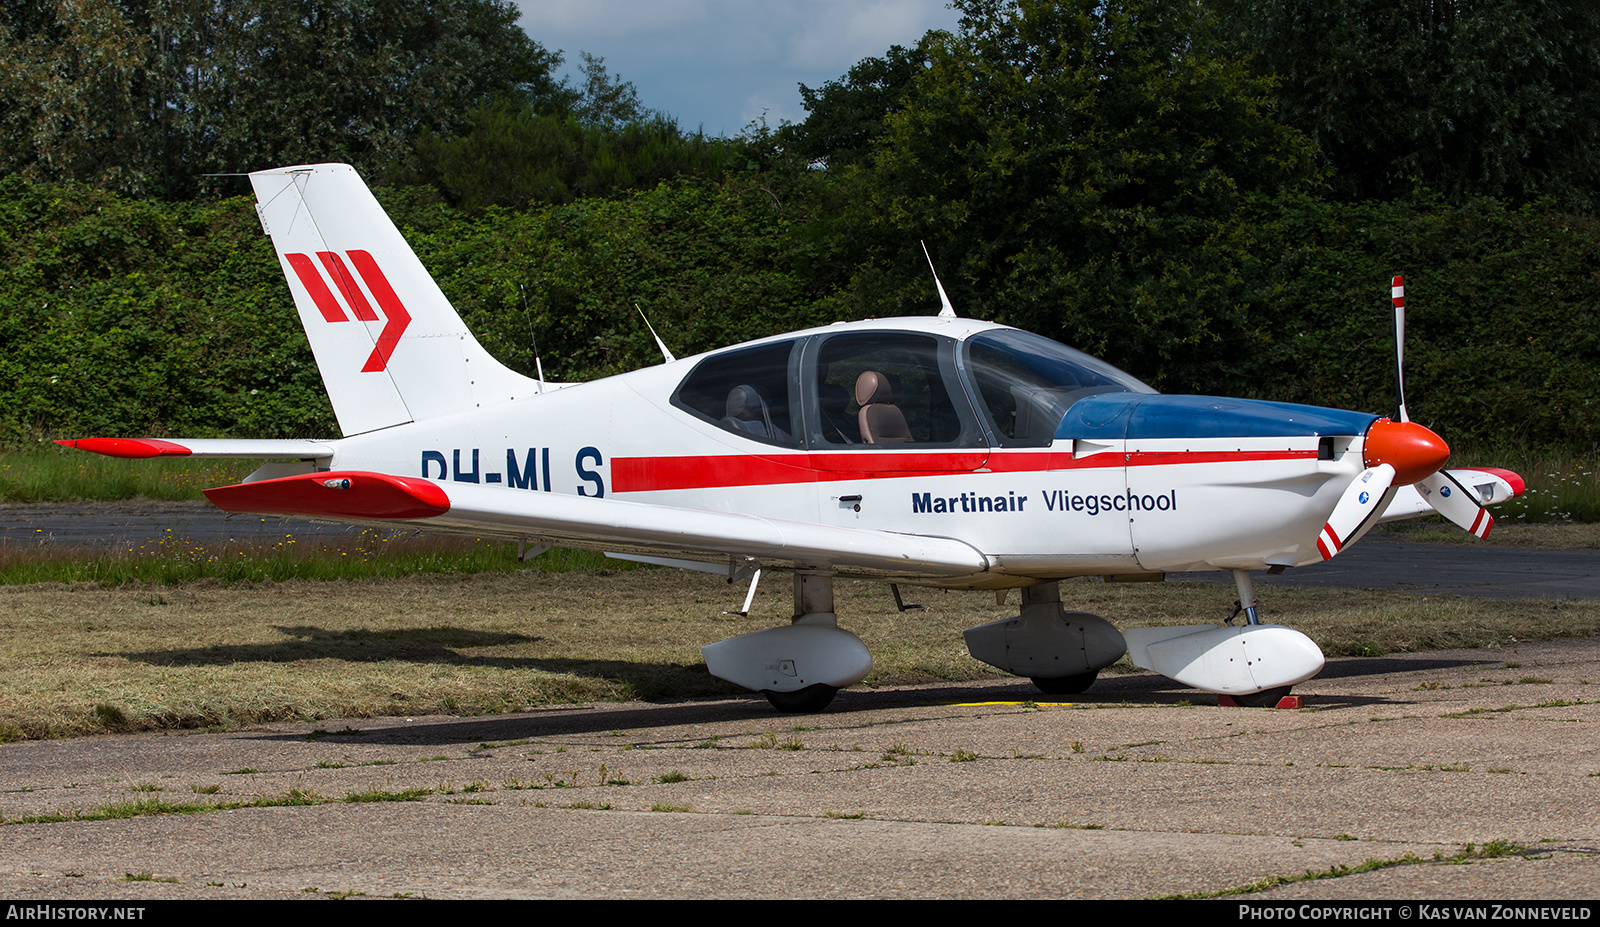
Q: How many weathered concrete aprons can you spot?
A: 1